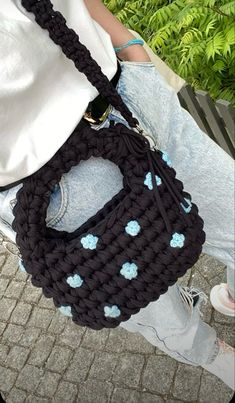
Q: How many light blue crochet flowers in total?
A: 11